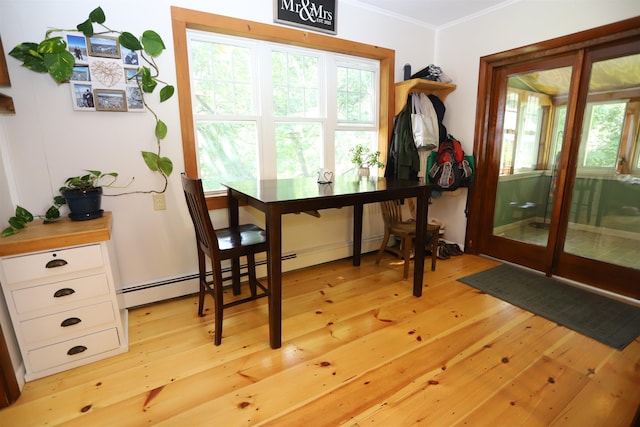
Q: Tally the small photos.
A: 8